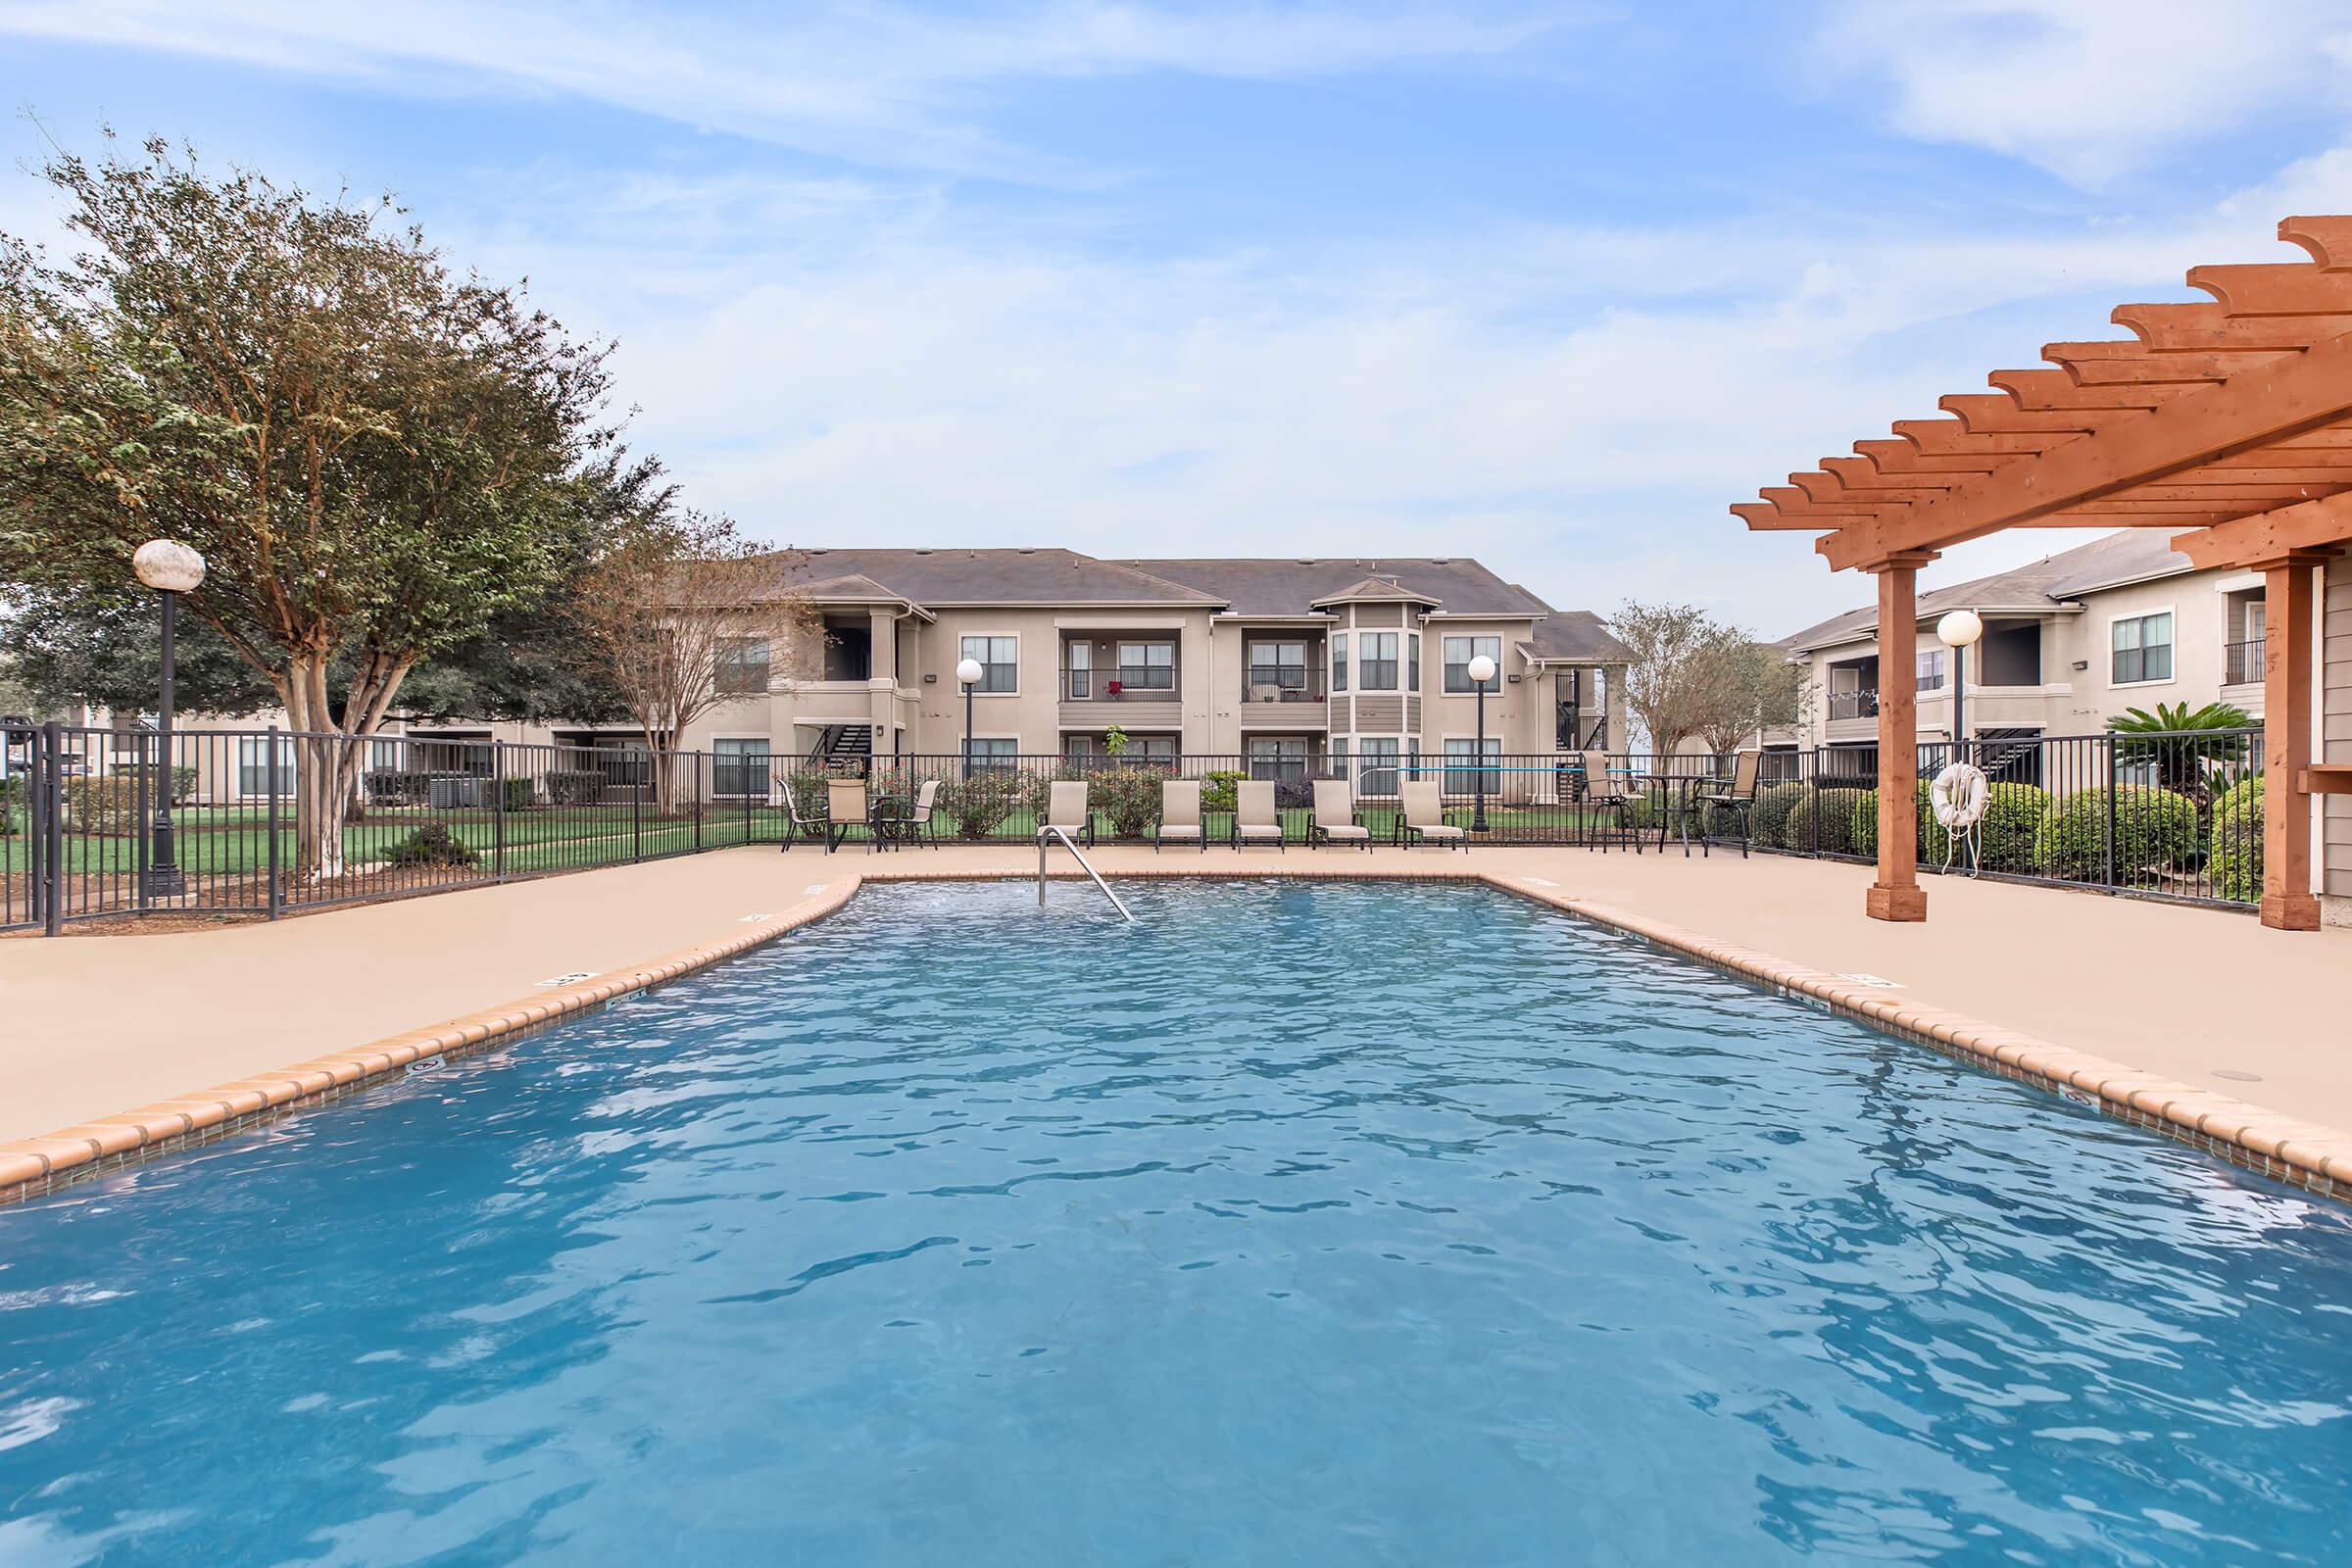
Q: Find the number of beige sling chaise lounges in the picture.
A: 5